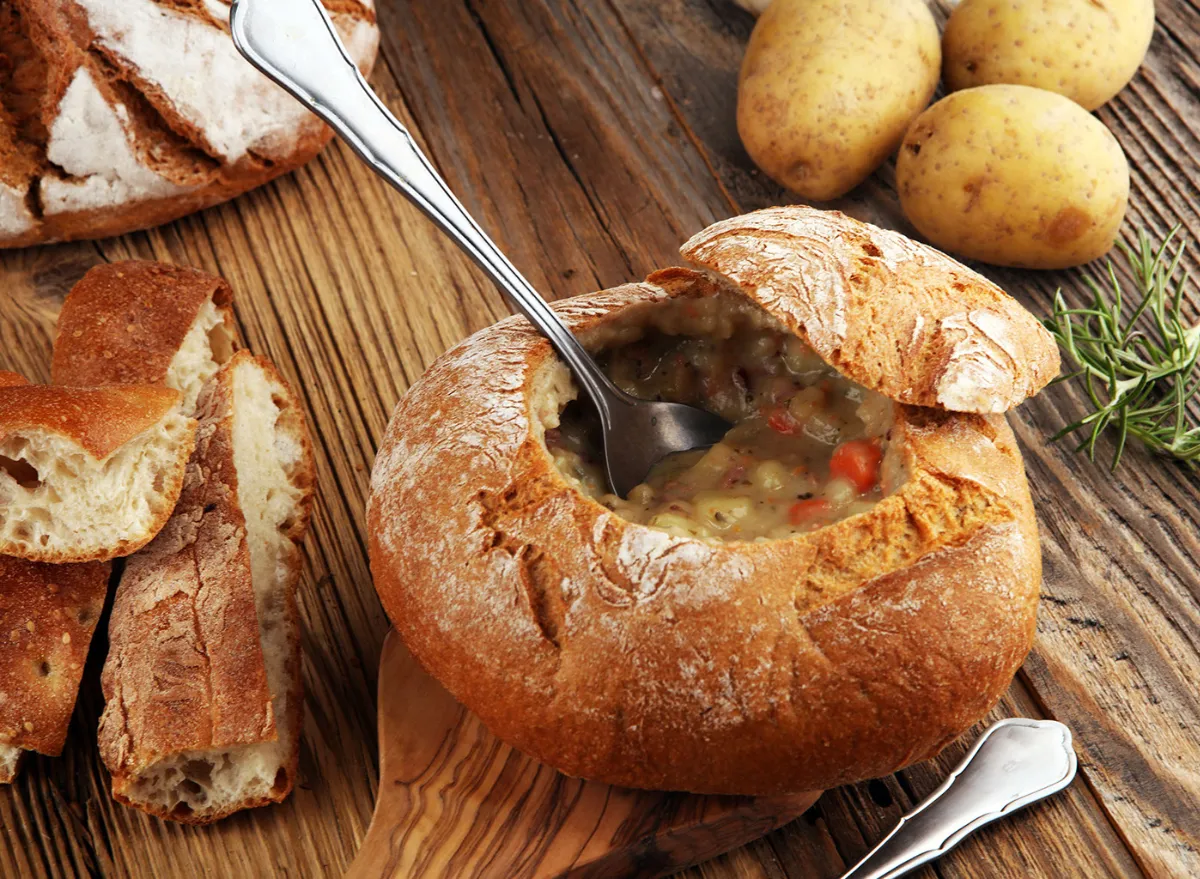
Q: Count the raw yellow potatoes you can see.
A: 3